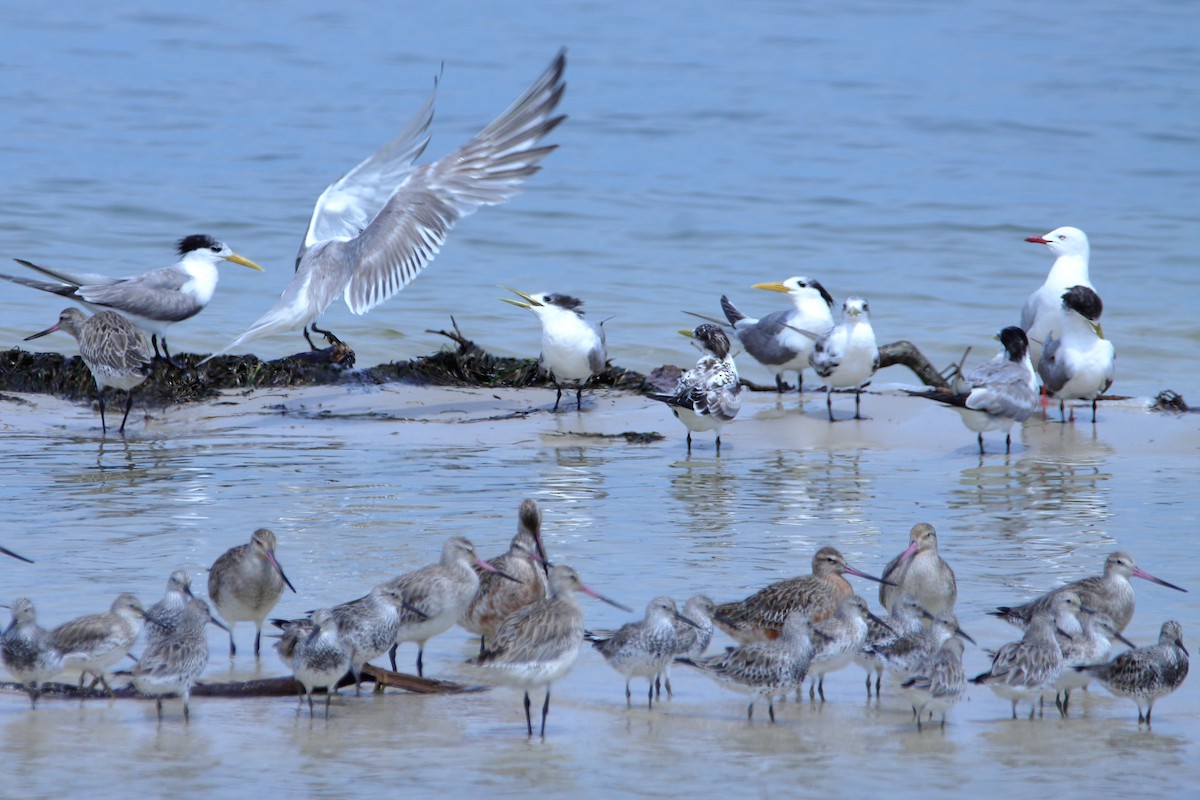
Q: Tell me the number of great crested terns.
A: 8